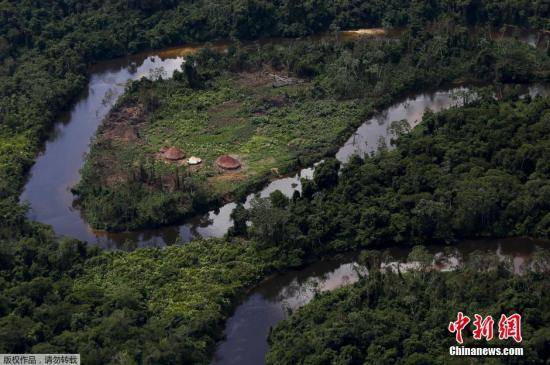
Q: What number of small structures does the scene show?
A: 3